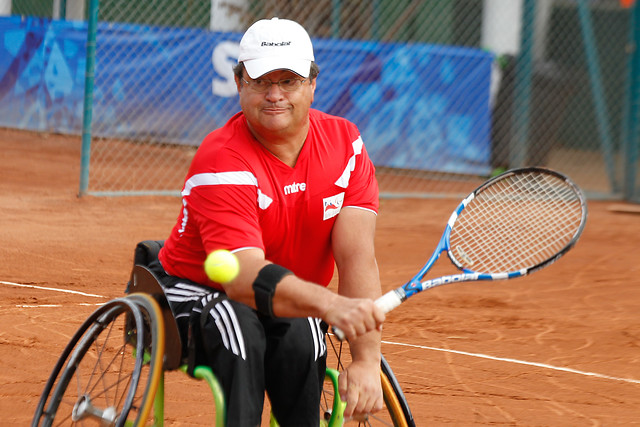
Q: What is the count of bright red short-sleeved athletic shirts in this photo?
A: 1